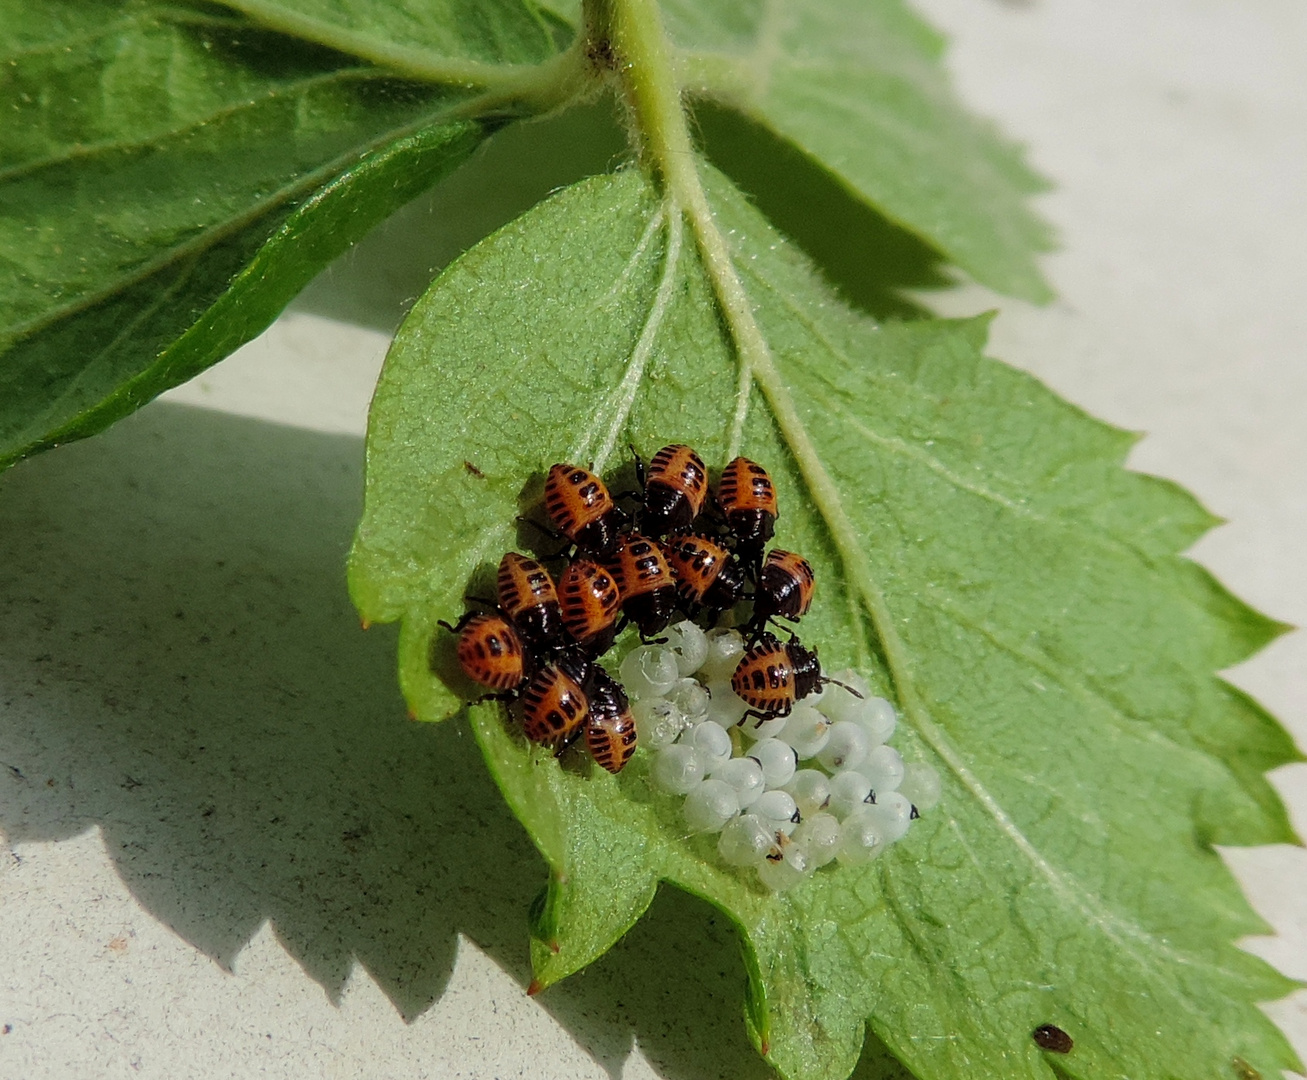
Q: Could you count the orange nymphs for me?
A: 12